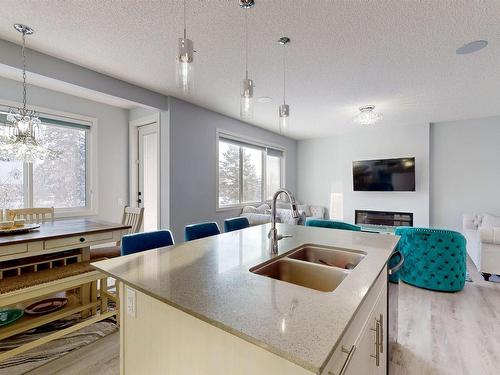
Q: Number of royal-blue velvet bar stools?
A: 3